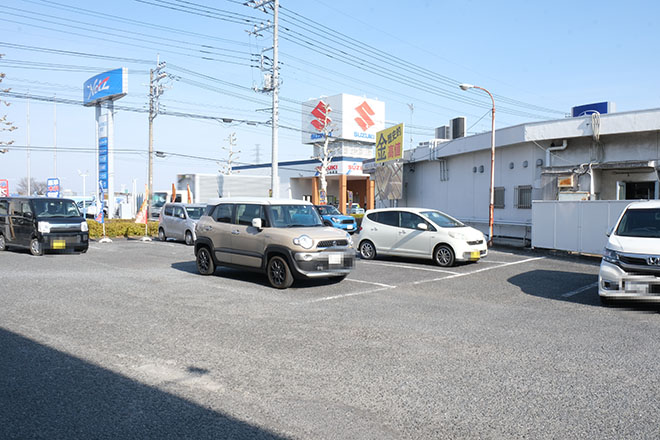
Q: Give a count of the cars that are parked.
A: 6